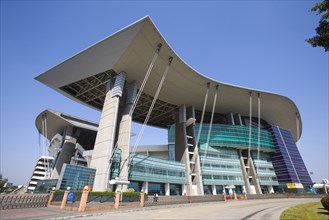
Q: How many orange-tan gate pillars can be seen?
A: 5